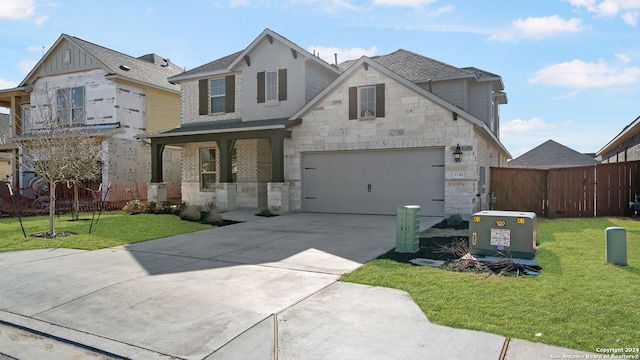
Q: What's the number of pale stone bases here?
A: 3